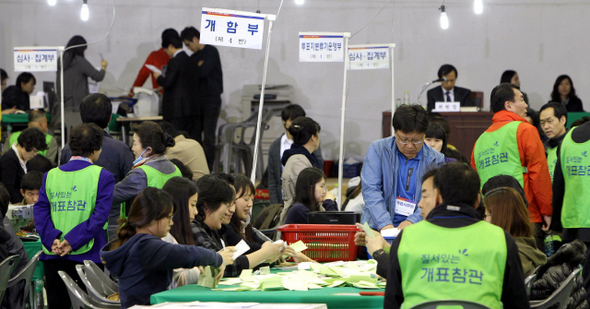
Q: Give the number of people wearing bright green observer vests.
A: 7